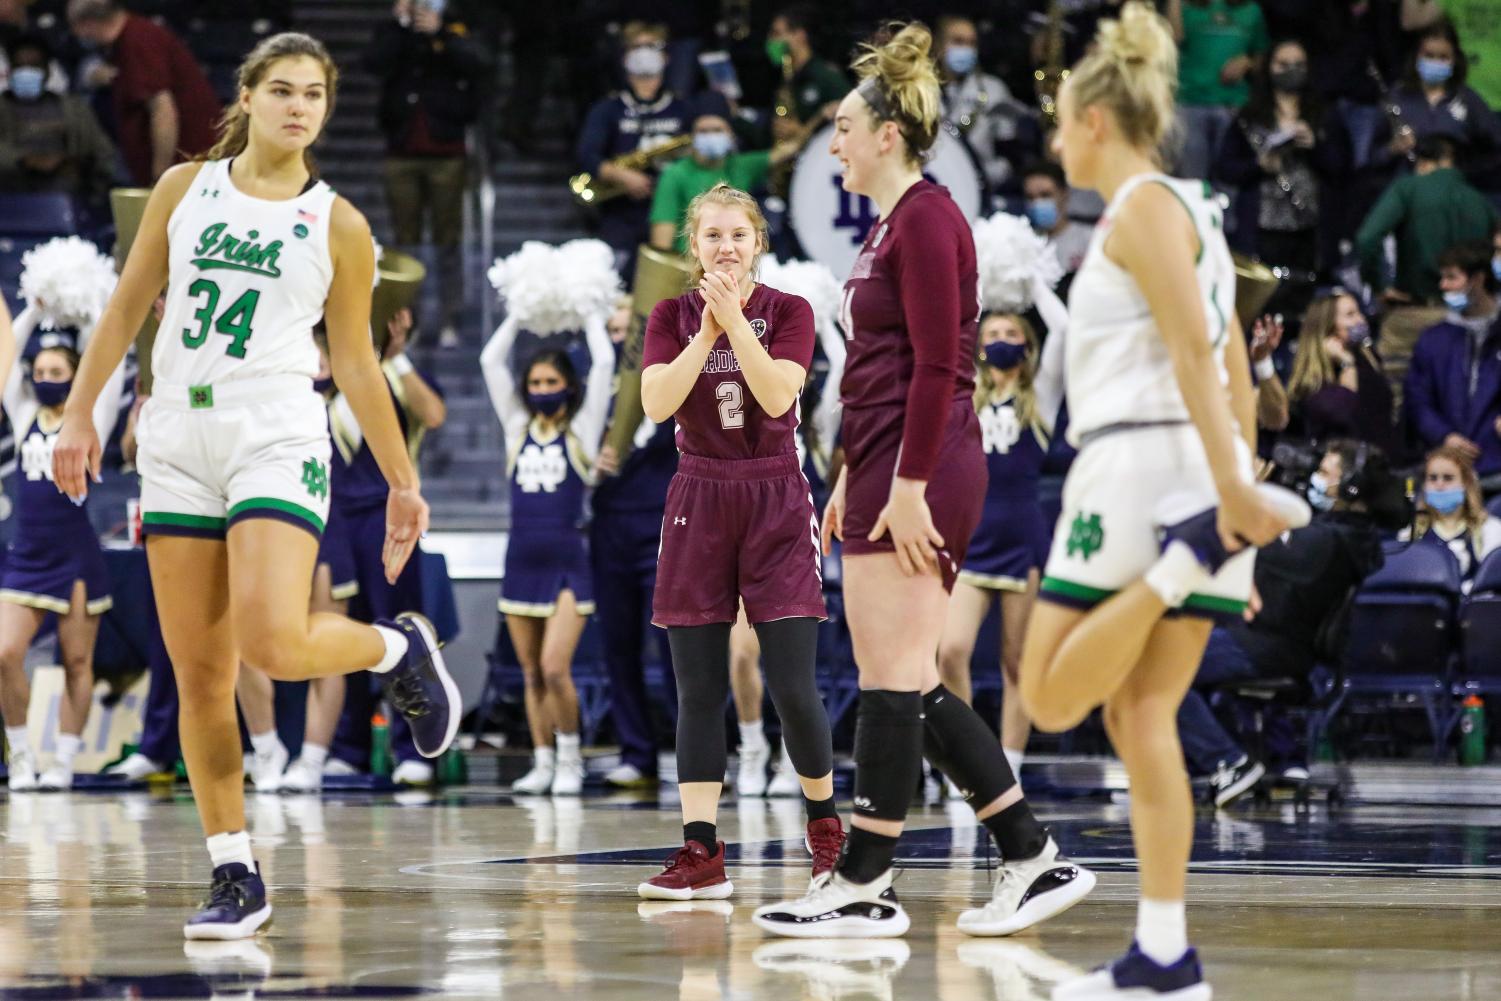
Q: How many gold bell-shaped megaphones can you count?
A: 4